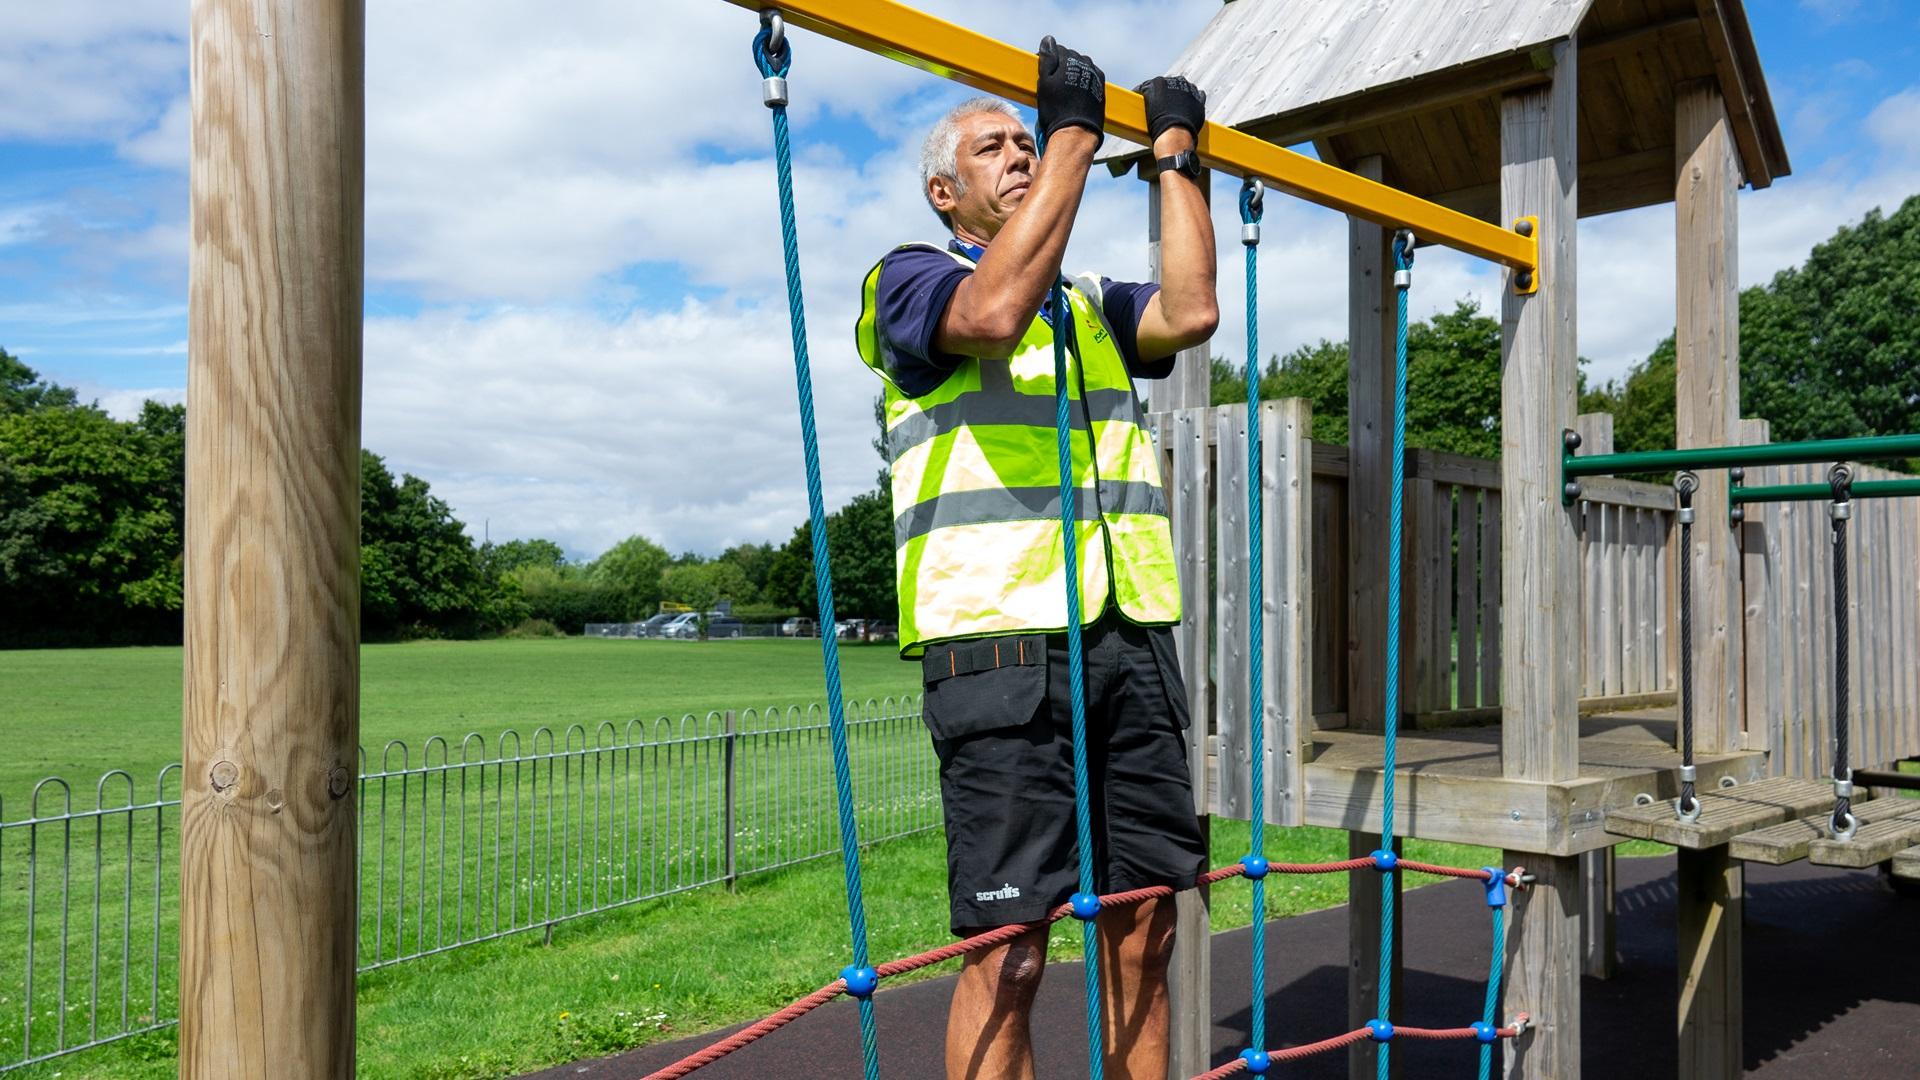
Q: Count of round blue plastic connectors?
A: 7